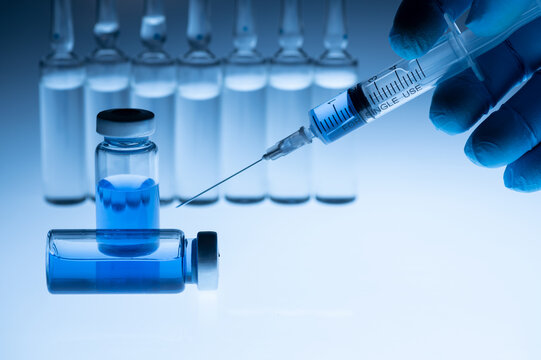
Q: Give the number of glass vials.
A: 9